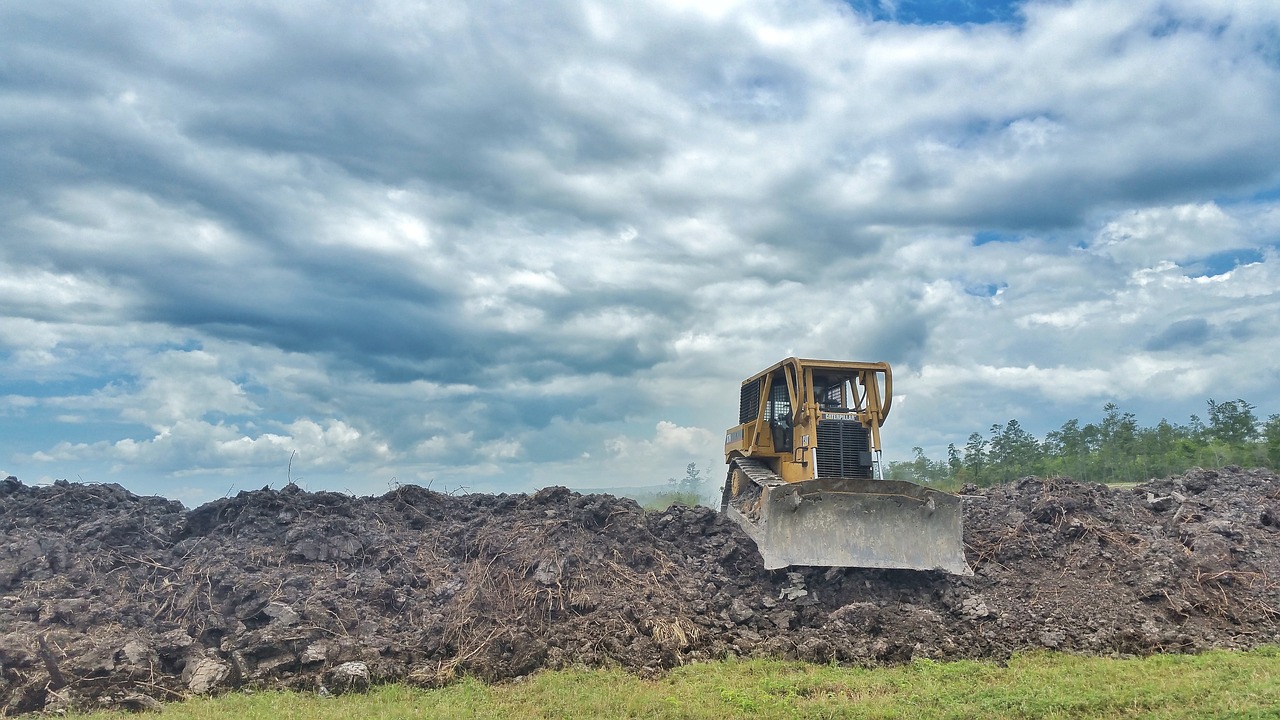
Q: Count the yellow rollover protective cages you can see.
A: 1